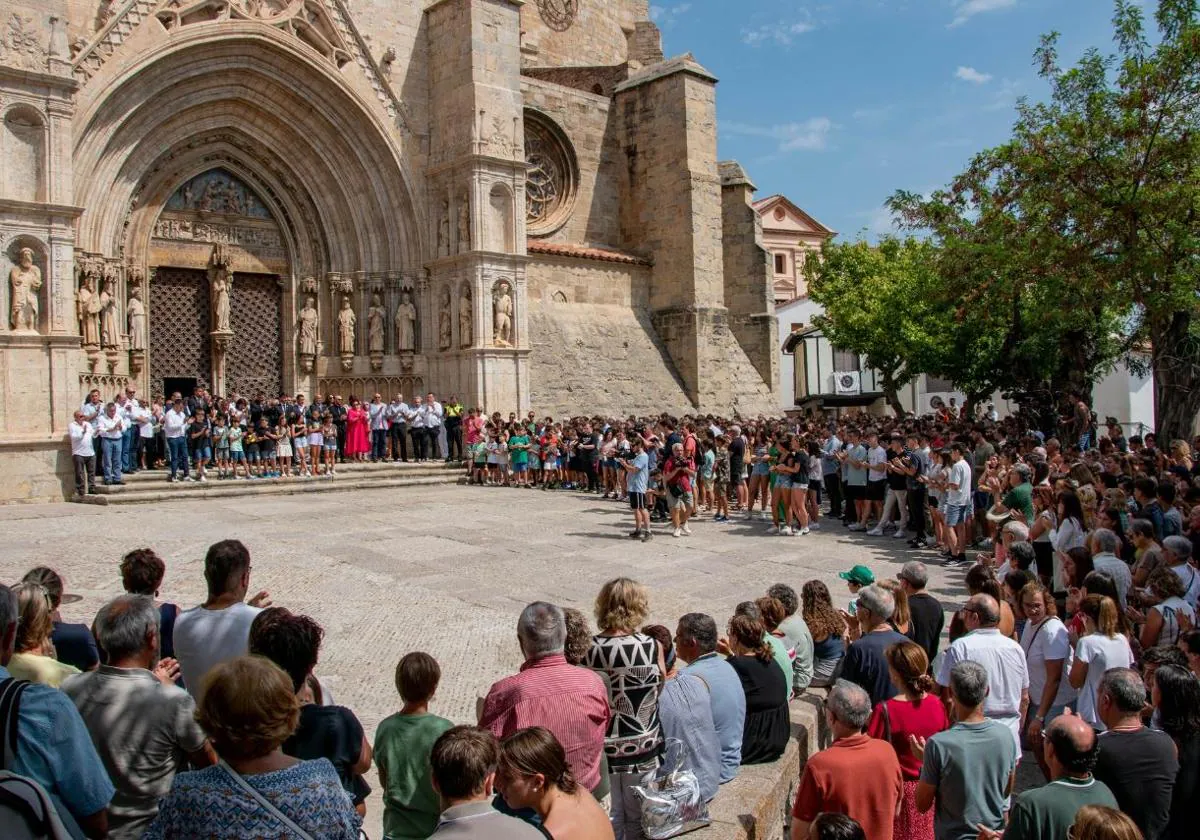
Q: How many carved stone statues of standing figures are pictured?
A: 14